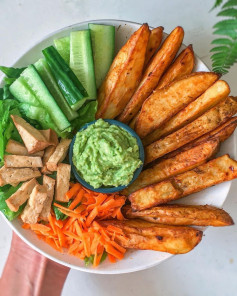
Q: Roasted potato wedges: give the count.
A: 12